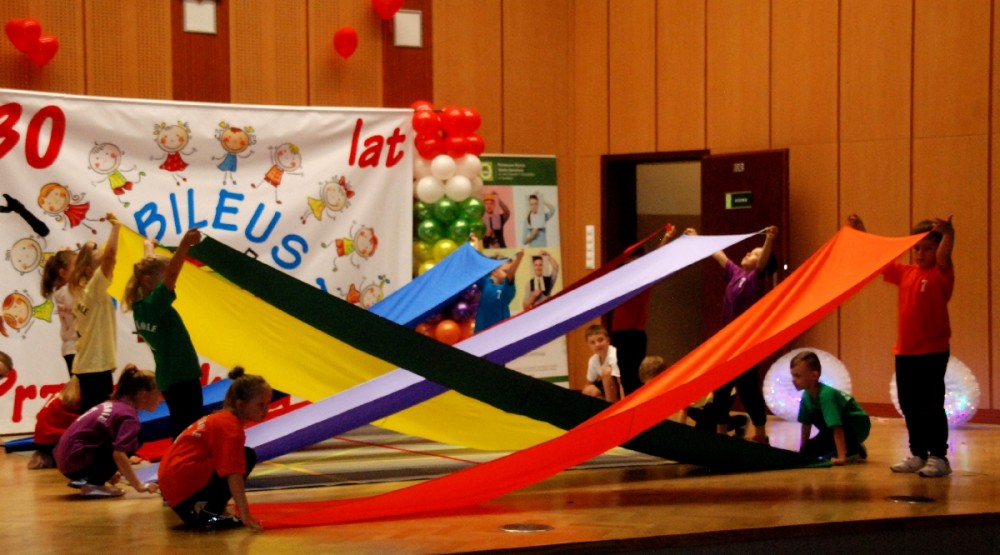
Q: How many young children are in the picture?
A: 14